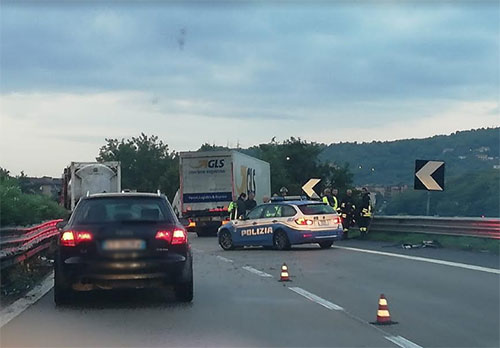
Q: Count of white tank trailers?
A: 1